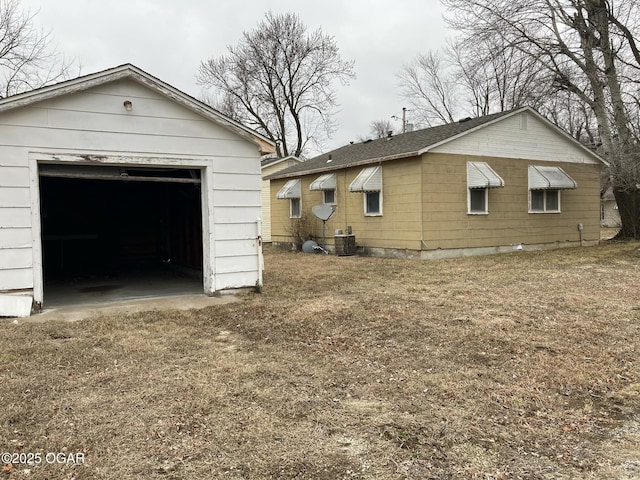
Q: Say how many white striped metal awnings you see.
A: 5